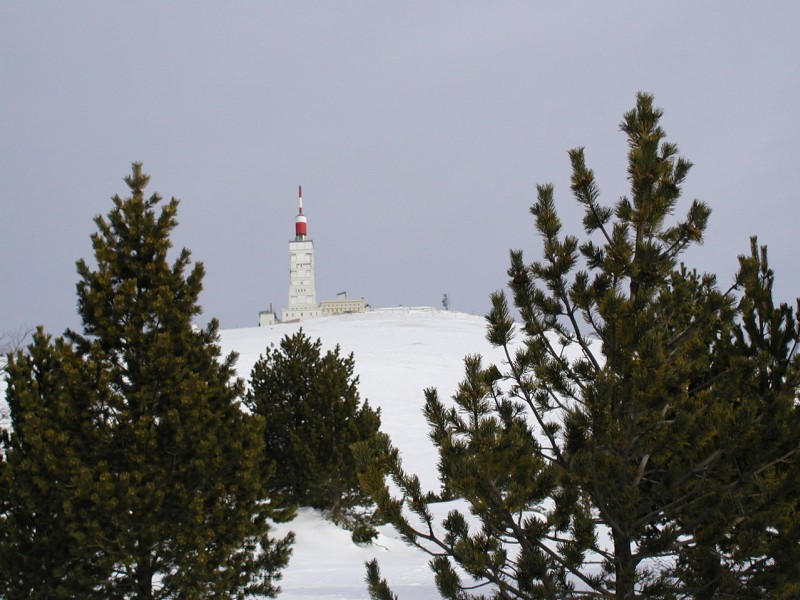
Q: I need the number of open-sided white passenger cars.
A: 0